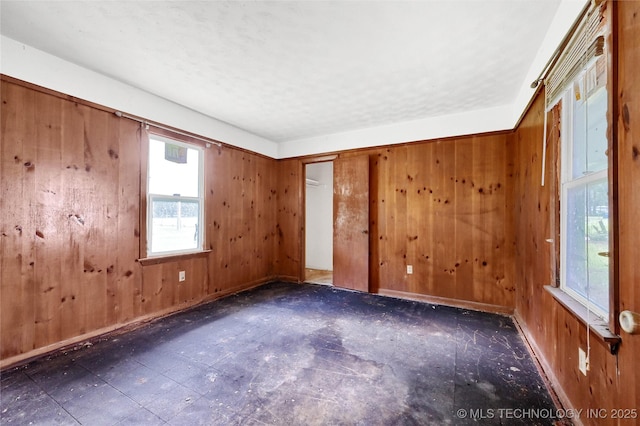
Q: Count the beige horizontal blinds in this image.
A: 1